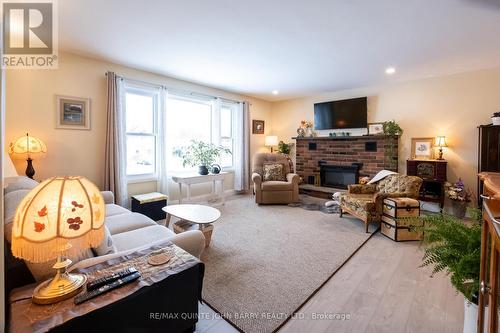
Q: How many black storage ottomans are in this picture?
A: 1